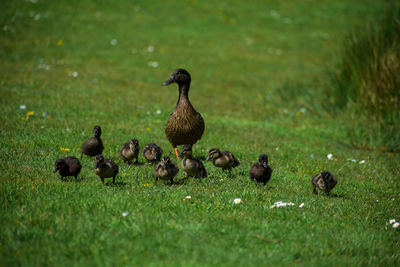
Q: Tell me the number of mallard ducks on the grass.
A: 11